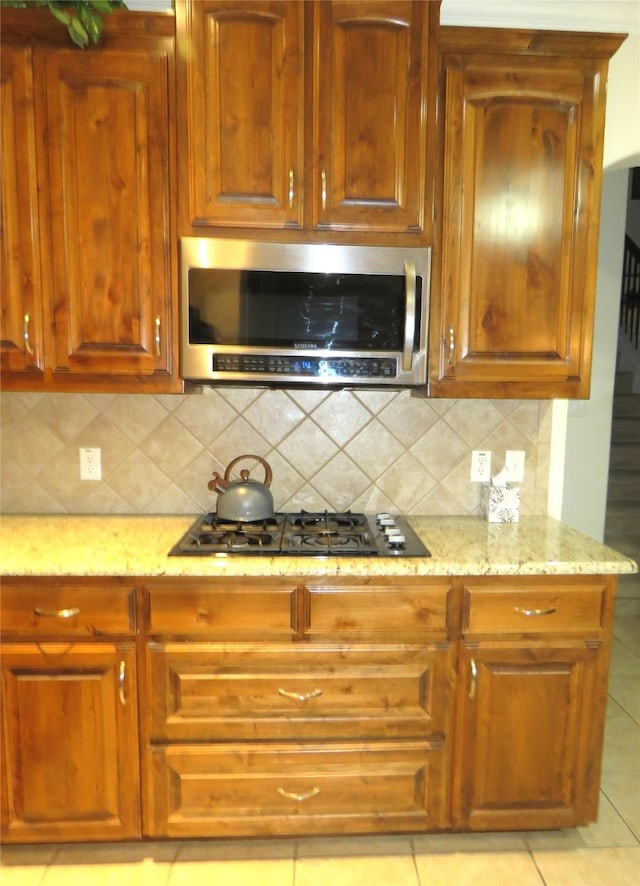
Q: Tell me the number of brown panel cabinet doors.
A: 7